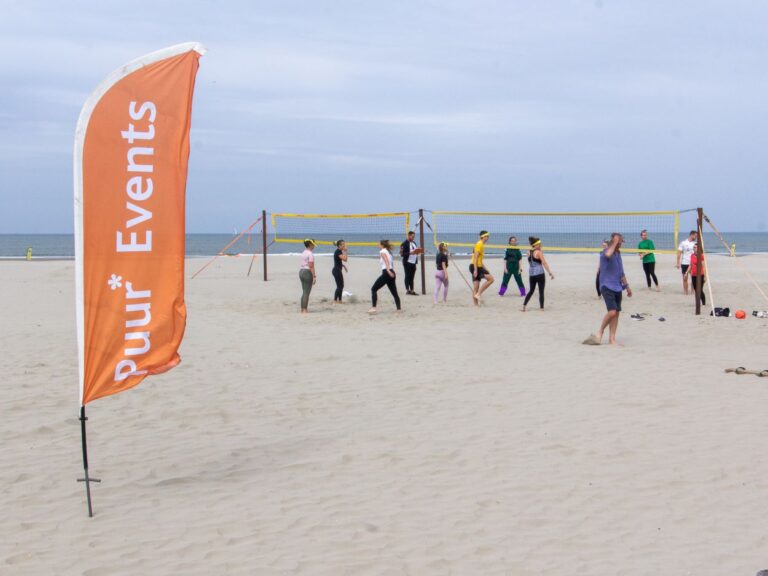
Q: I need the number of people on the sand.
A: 13